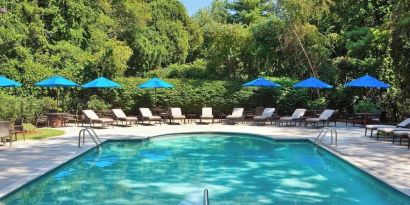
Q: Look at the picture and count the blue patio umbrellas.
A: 7